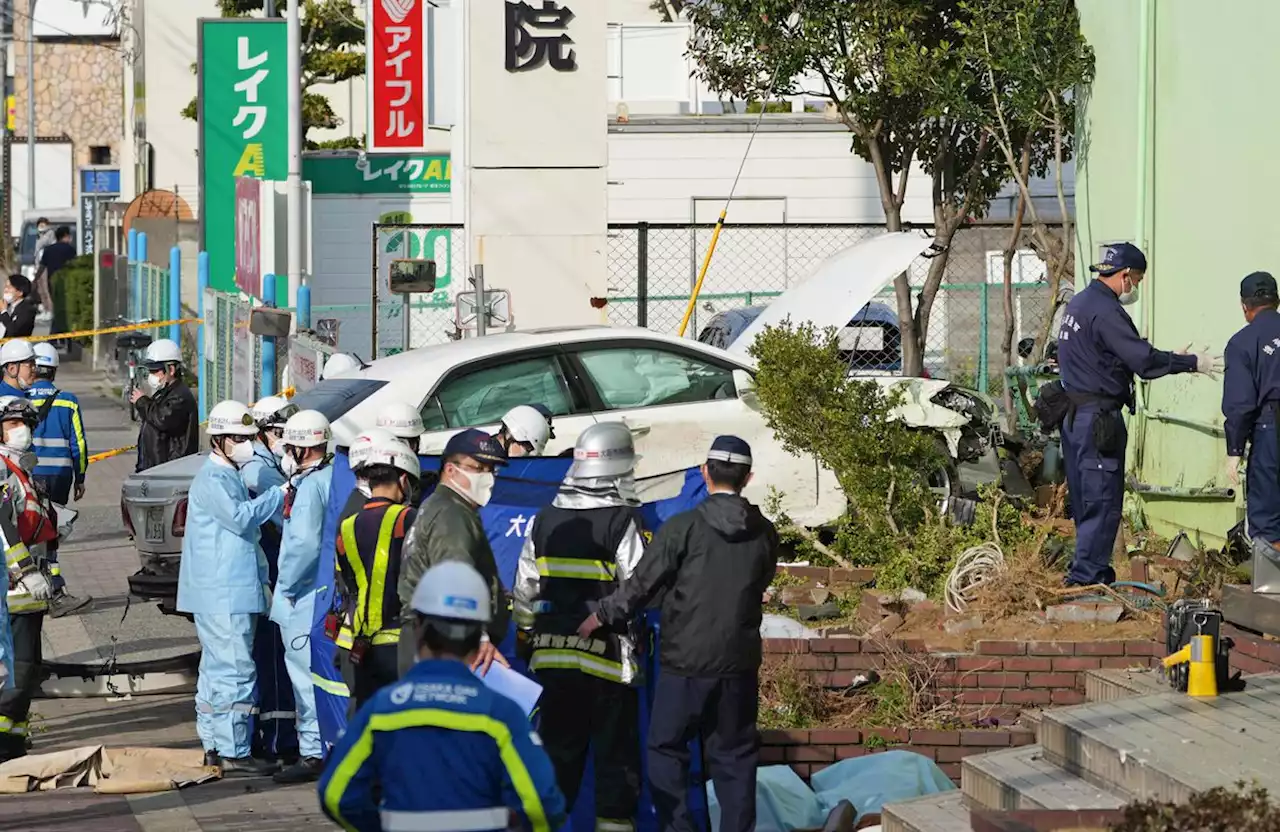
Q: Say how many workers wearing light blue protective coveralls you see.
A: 3